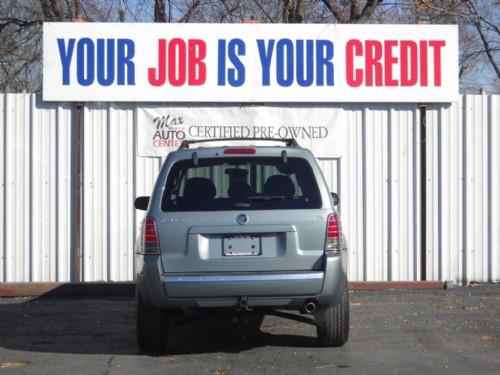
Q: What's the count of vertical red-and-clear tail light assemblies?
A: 2